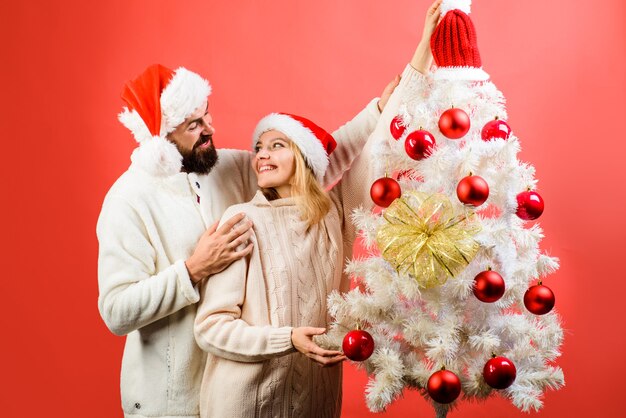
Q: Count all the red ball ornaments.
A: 12